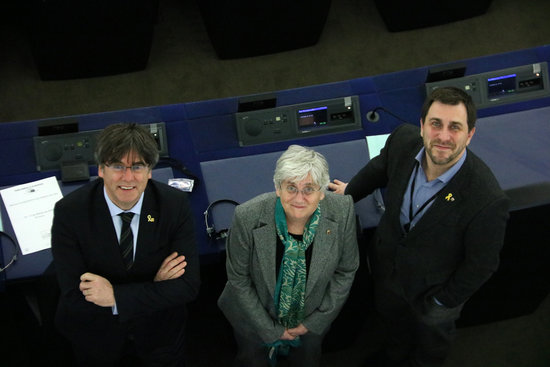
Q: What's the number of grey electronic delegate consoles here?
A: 3